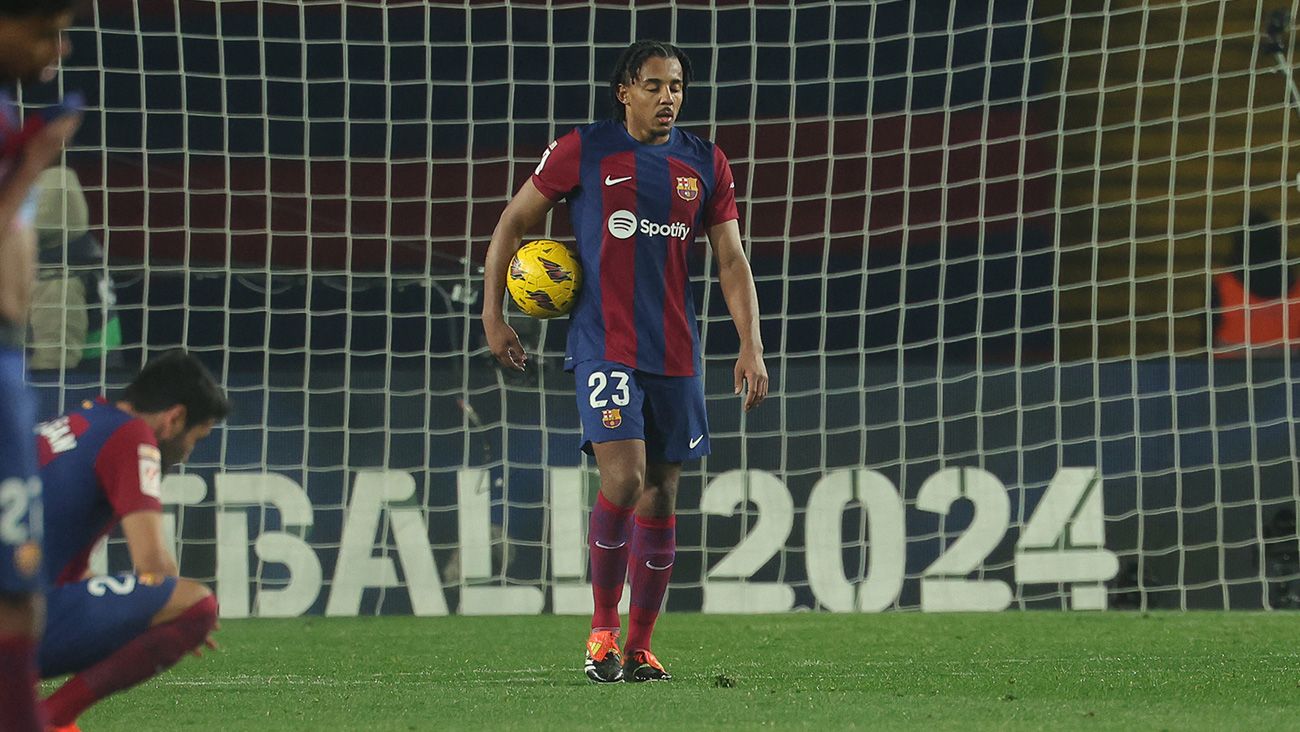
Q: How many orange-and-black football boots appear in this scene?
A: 2